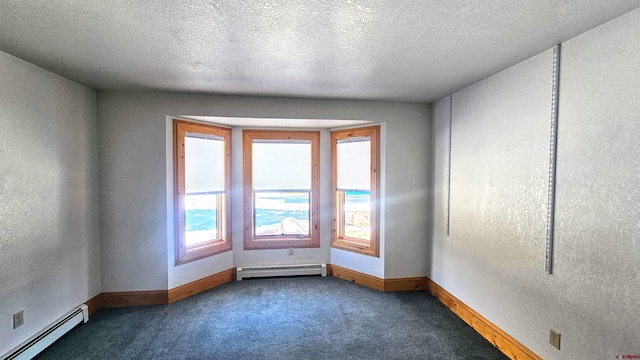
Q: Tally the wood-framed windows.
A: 3